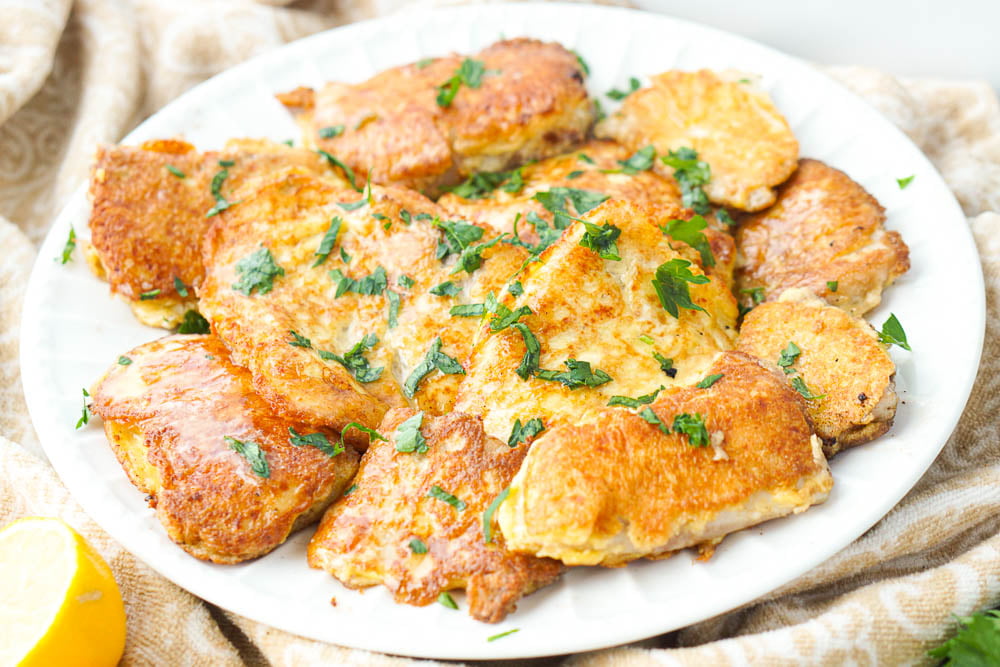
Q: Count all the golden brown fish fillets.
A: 11